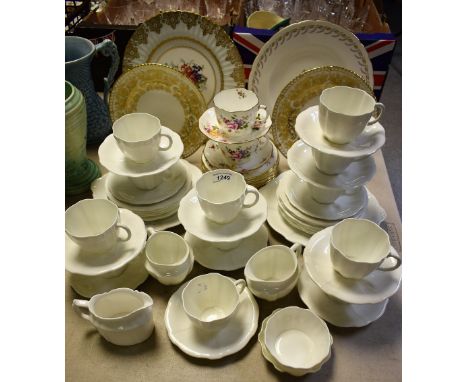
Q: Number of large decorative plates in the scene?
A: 4